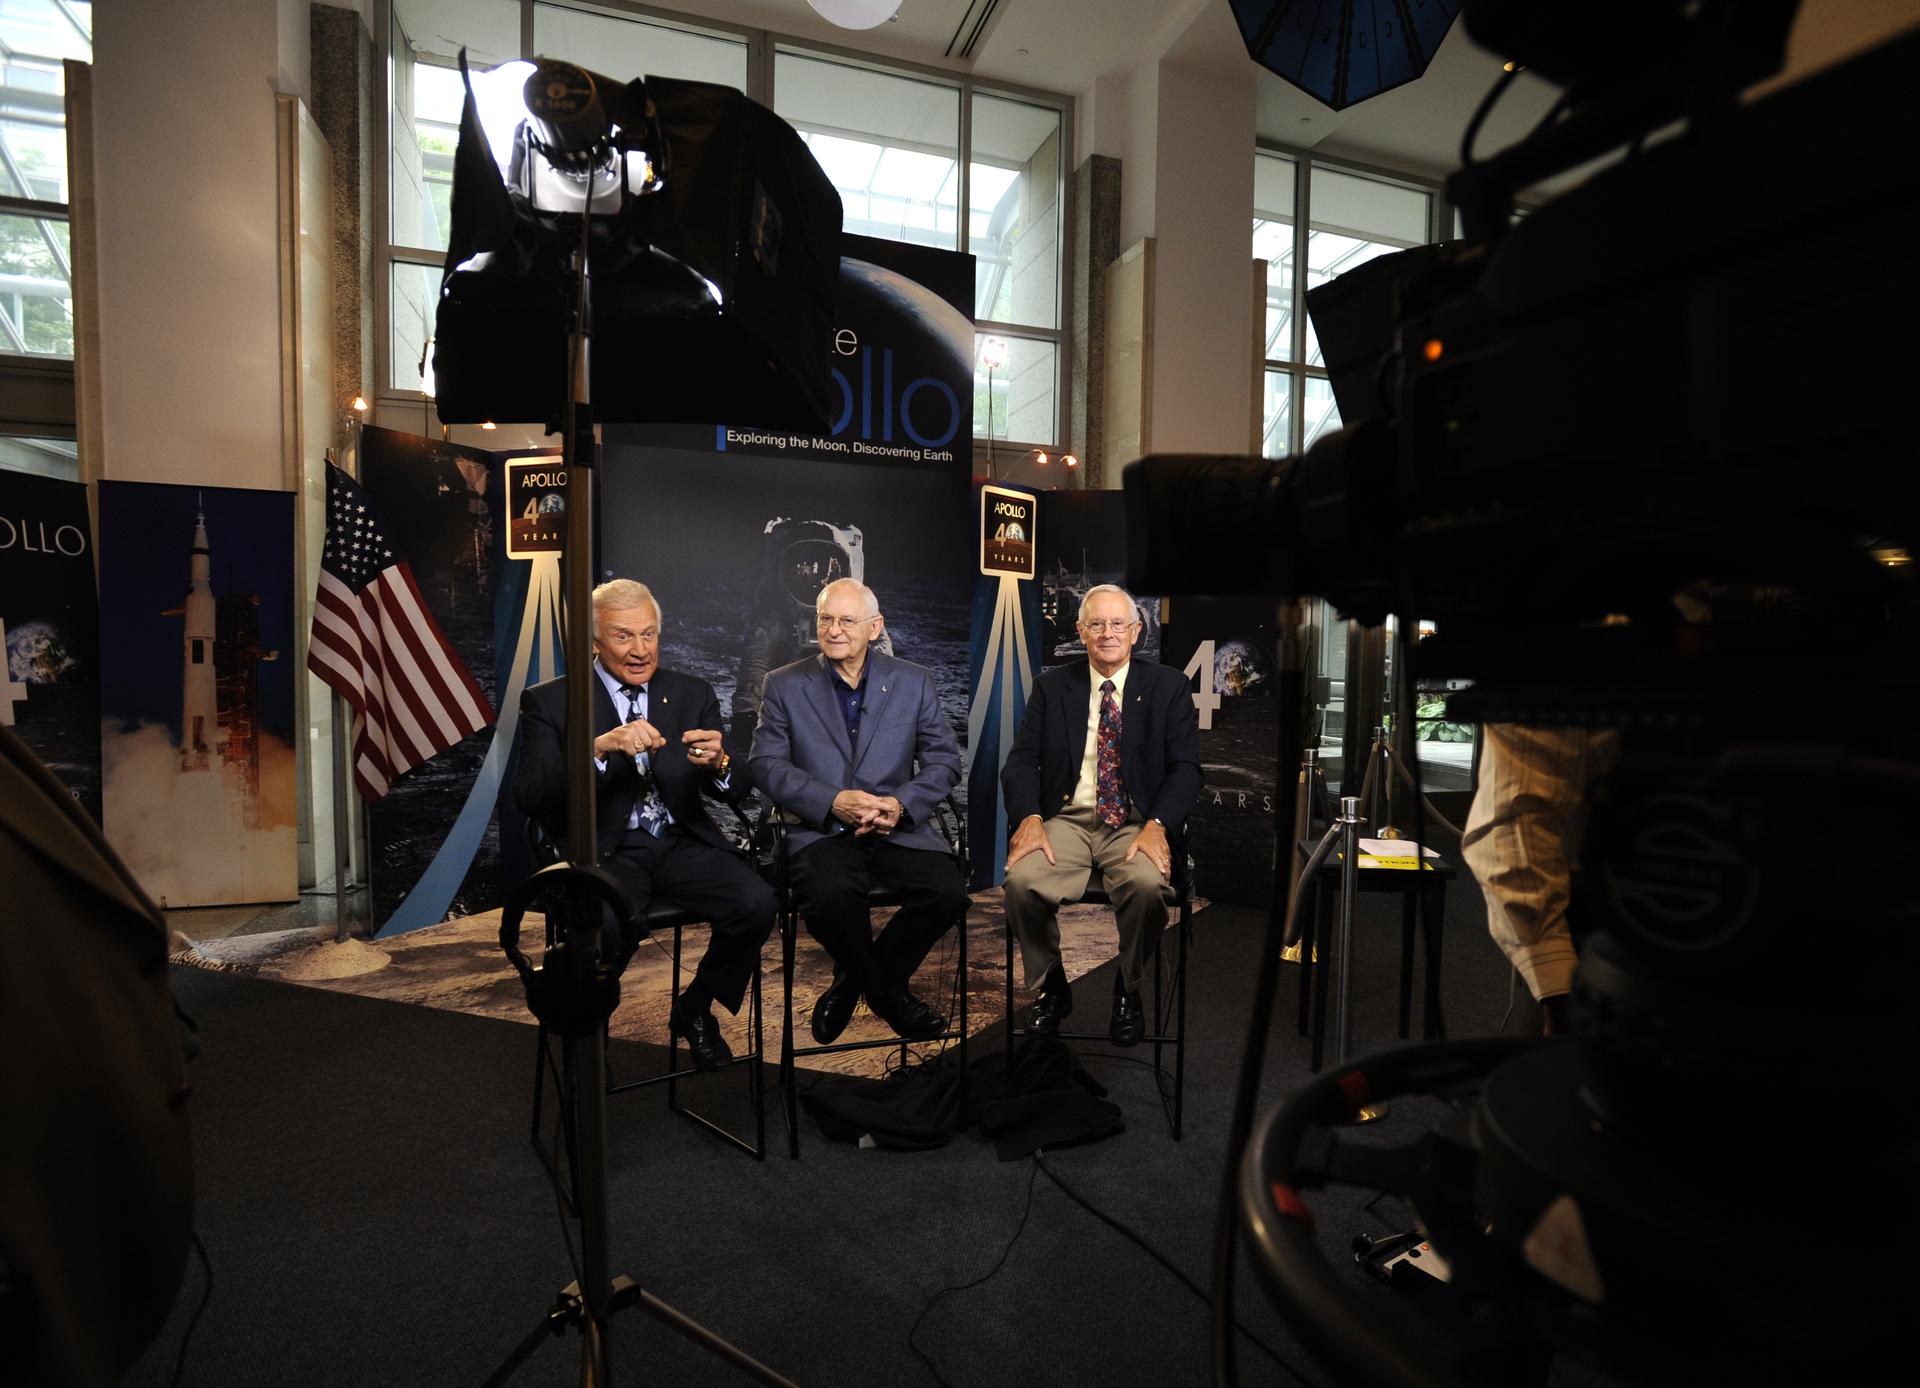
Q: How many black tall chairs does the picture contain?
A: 3